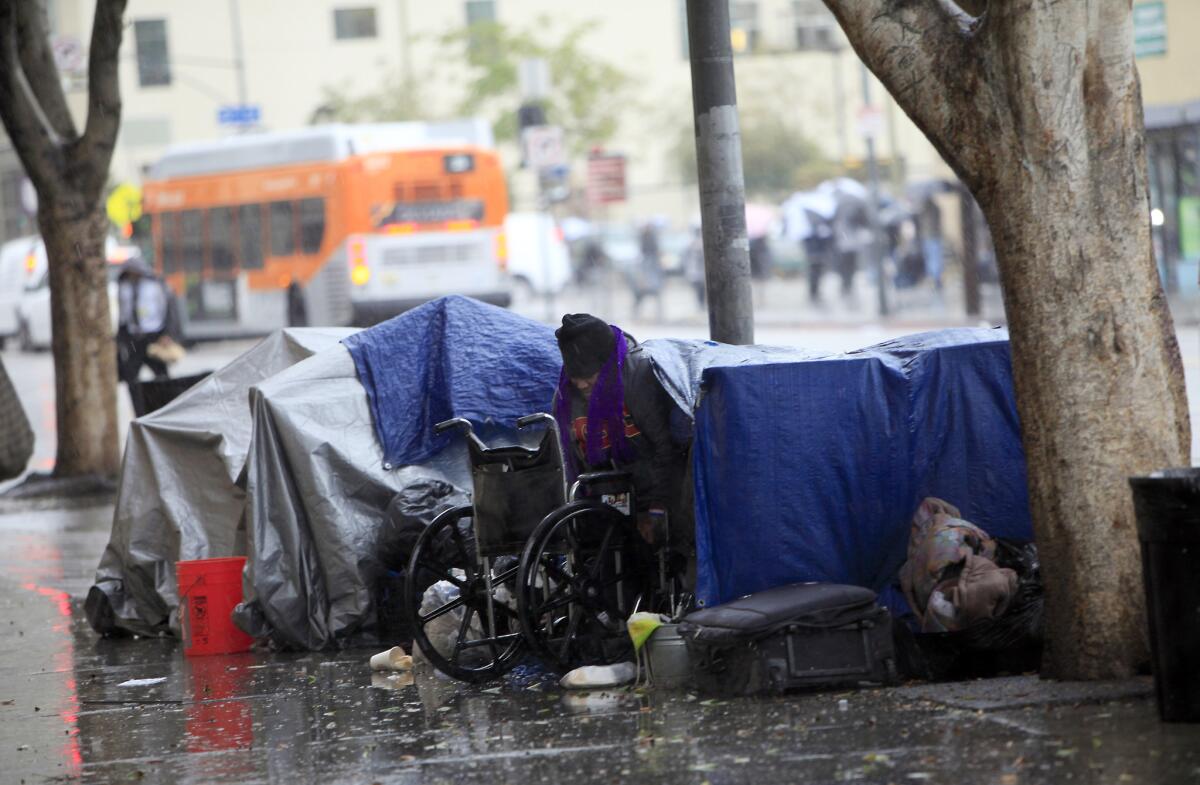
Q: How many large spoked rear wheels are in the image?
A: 2